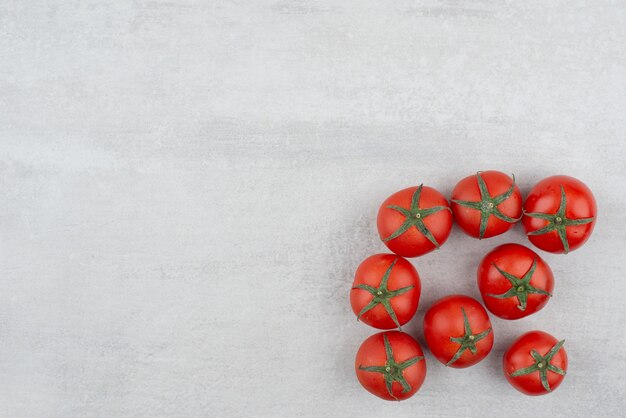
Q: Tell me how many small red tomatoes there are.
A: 8